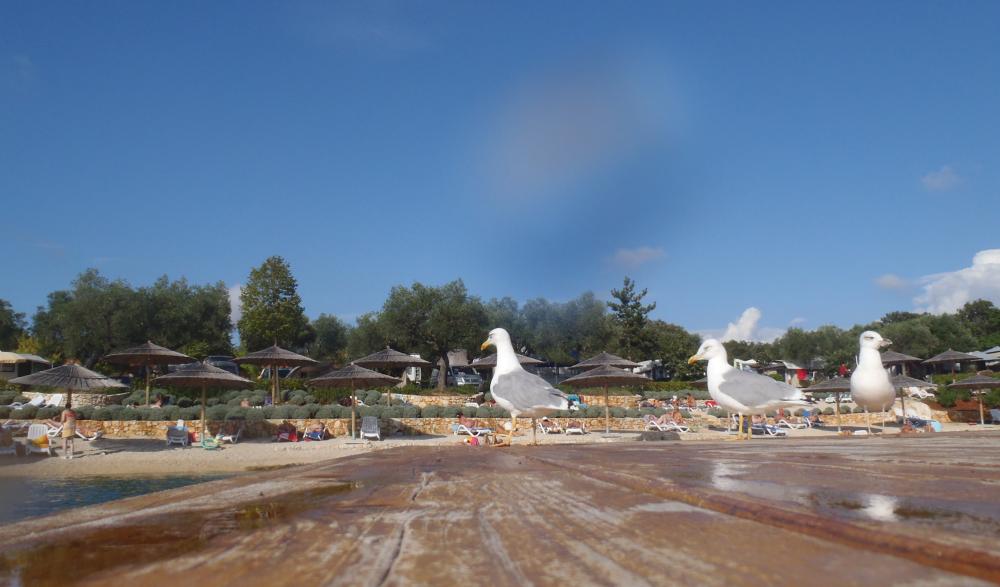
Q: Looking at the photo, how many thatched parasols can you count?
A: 15